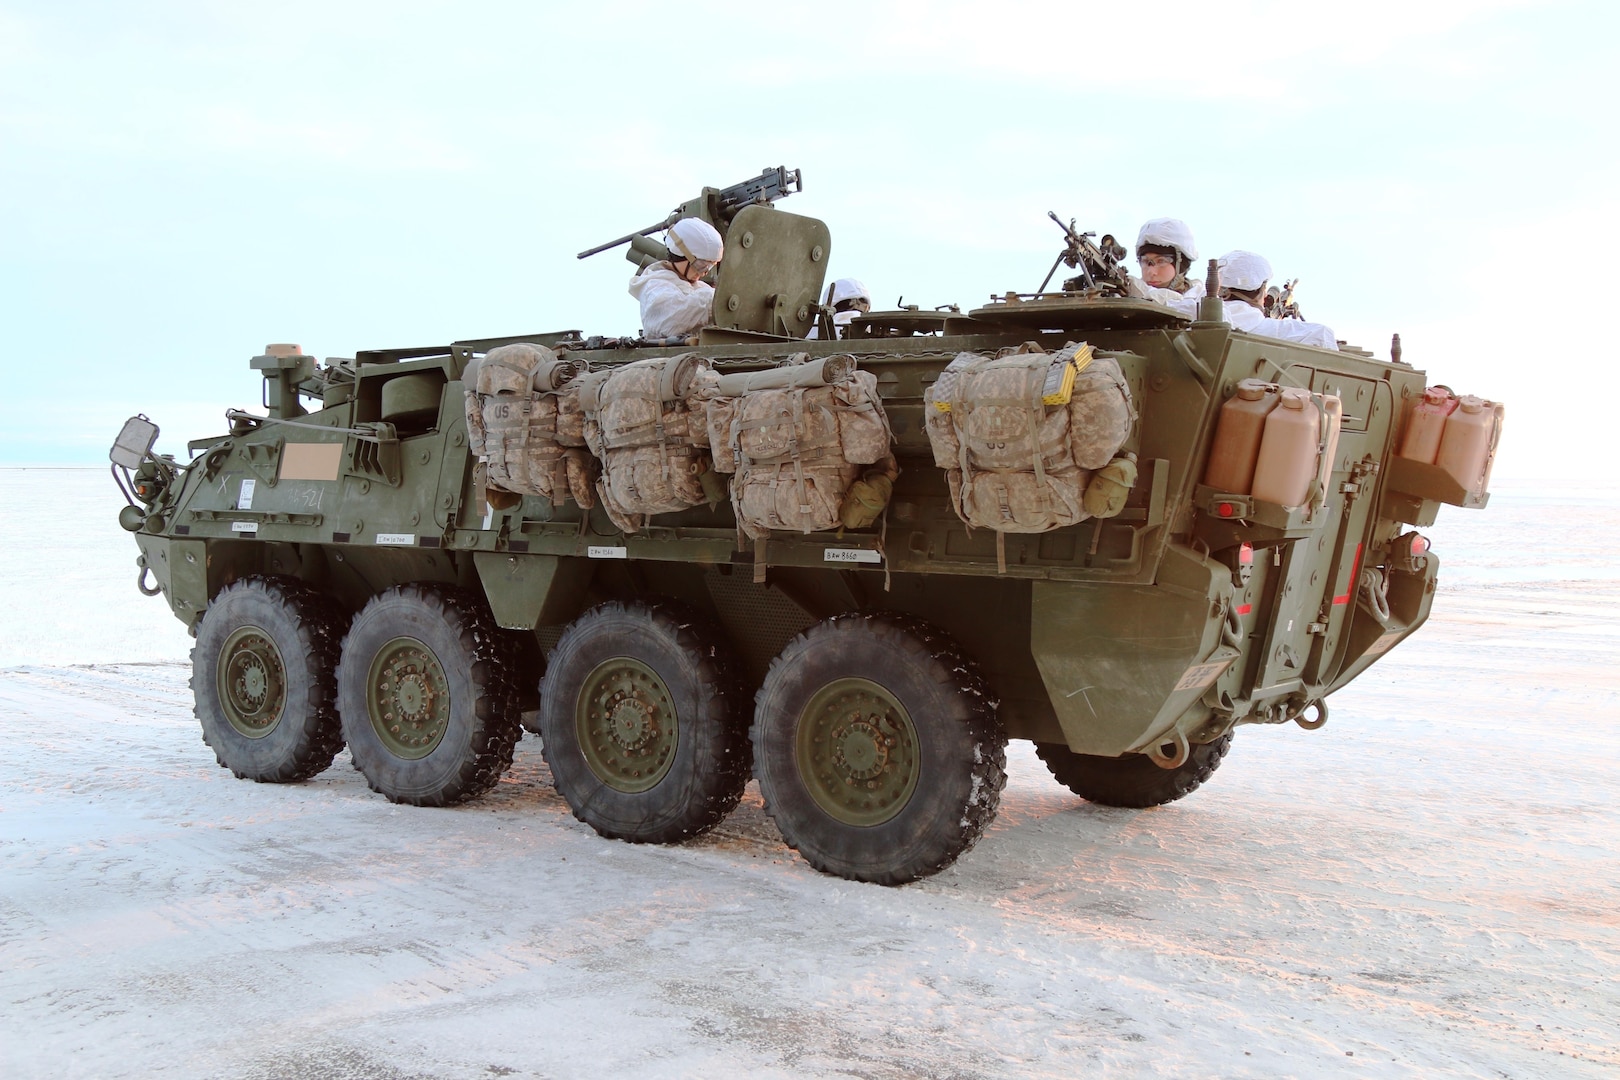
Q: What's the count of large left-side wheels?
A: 4